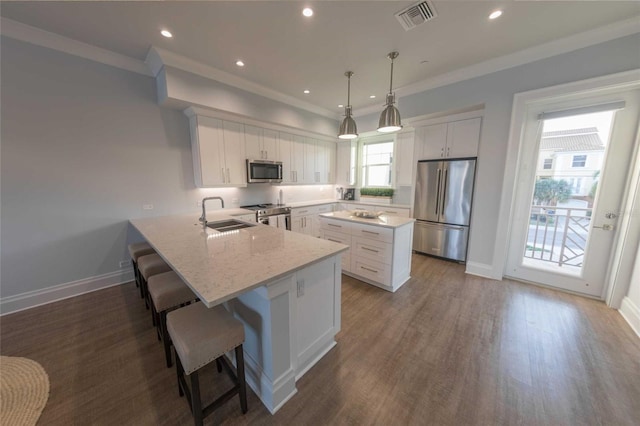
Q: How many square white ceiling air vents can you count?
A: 1